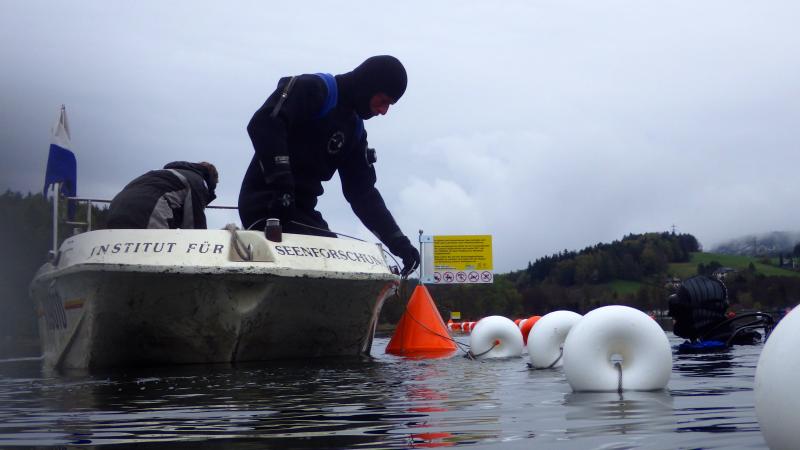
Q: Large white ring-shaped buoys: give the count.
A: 4